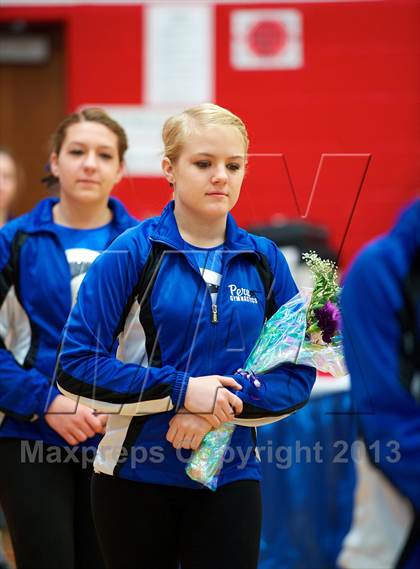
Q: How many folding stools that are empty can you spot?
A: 0